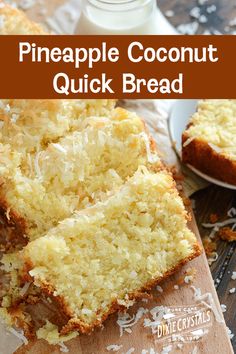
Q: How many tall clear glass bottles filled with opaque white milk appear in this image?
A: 1